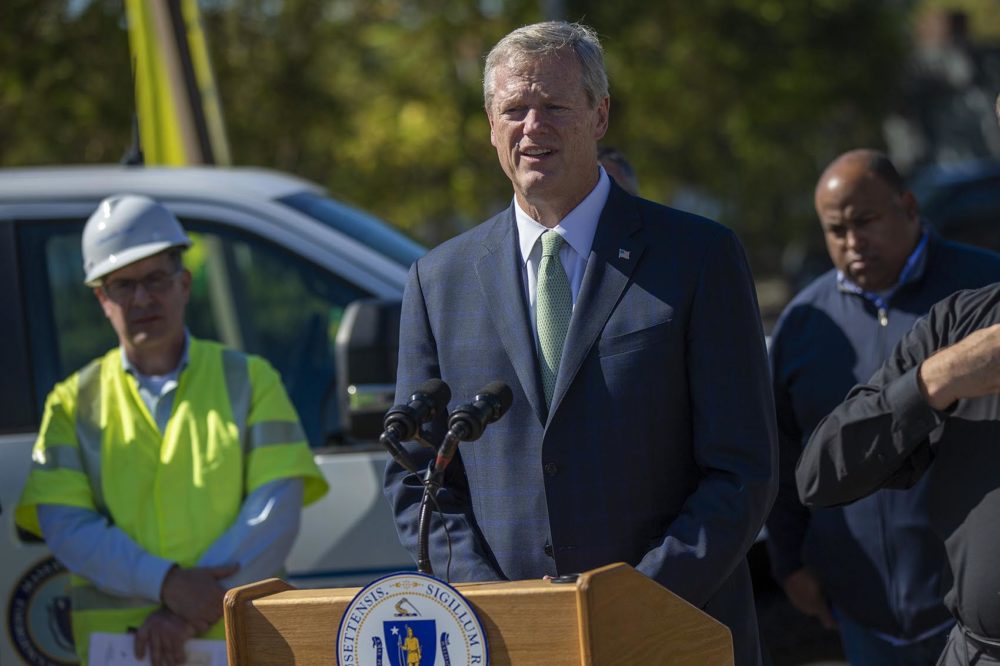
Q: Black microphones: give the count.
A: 2